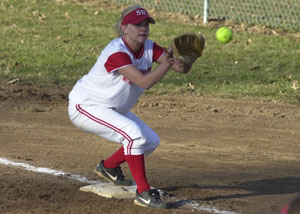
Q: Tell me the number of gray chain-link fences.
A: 1